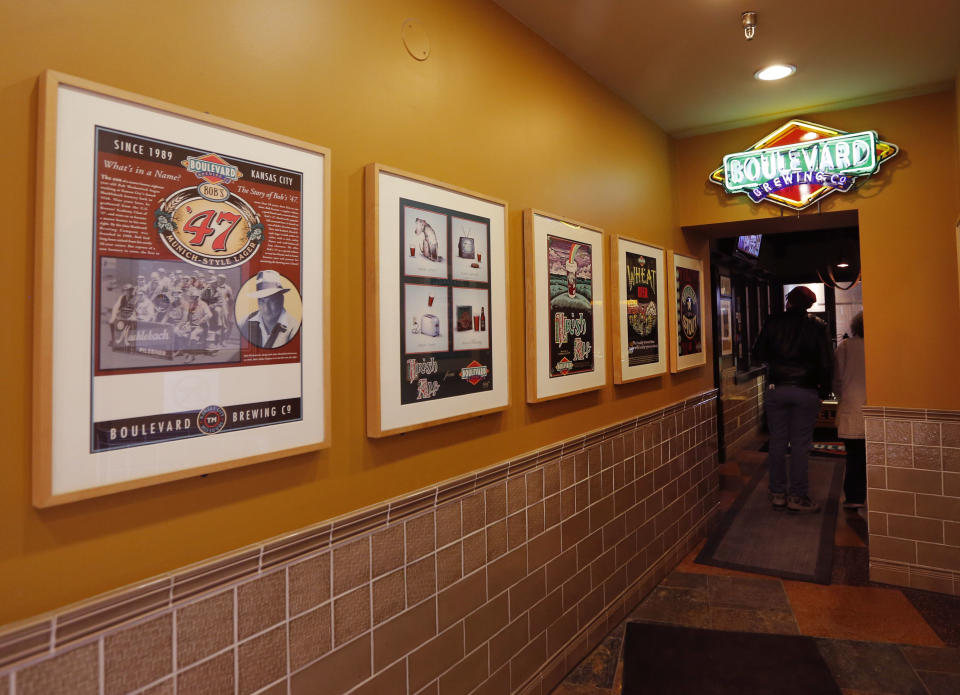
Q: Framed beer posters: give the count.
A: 5